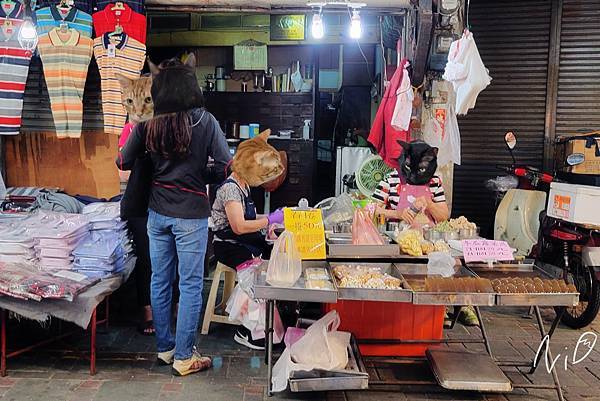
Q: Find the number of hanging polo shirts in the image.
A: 6